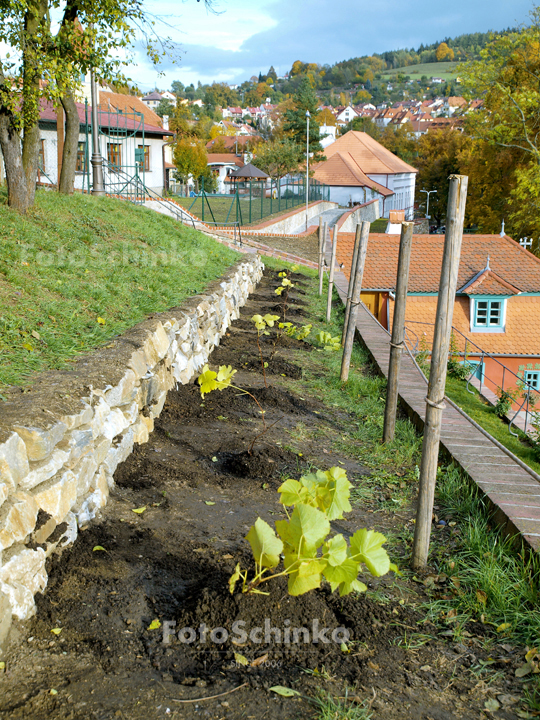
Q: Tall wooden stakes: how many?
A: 7